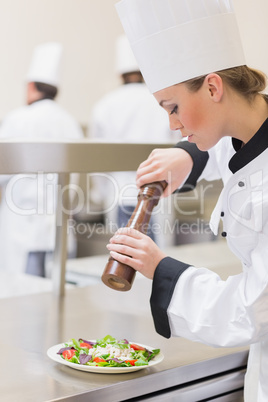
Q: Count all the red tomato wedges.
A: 5